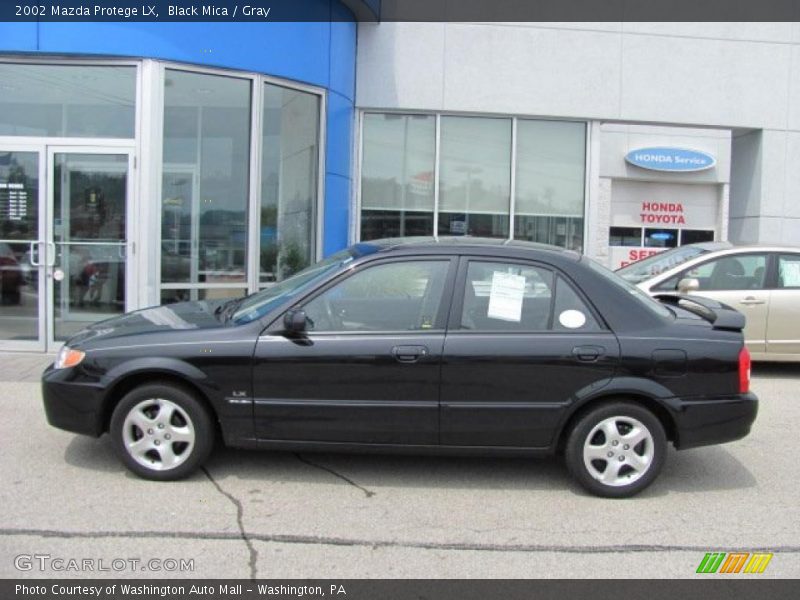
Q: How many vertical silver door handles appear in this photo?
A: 2